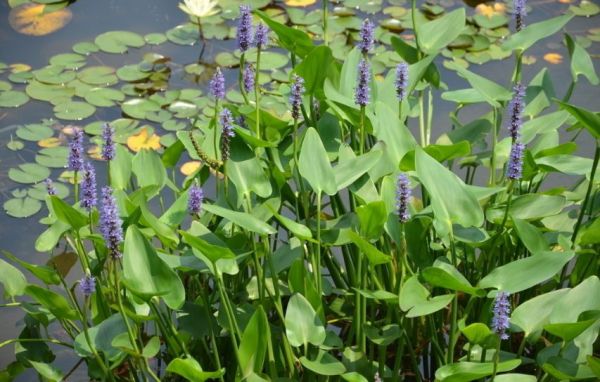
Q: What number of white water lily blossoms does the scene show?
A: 1